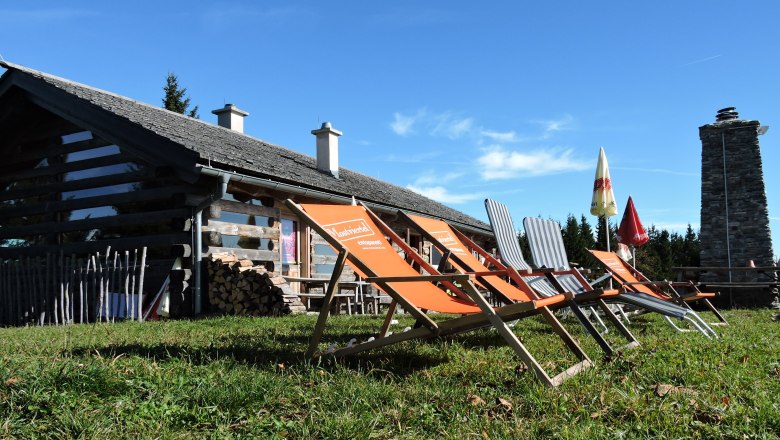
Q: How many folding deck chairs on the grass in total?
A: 5